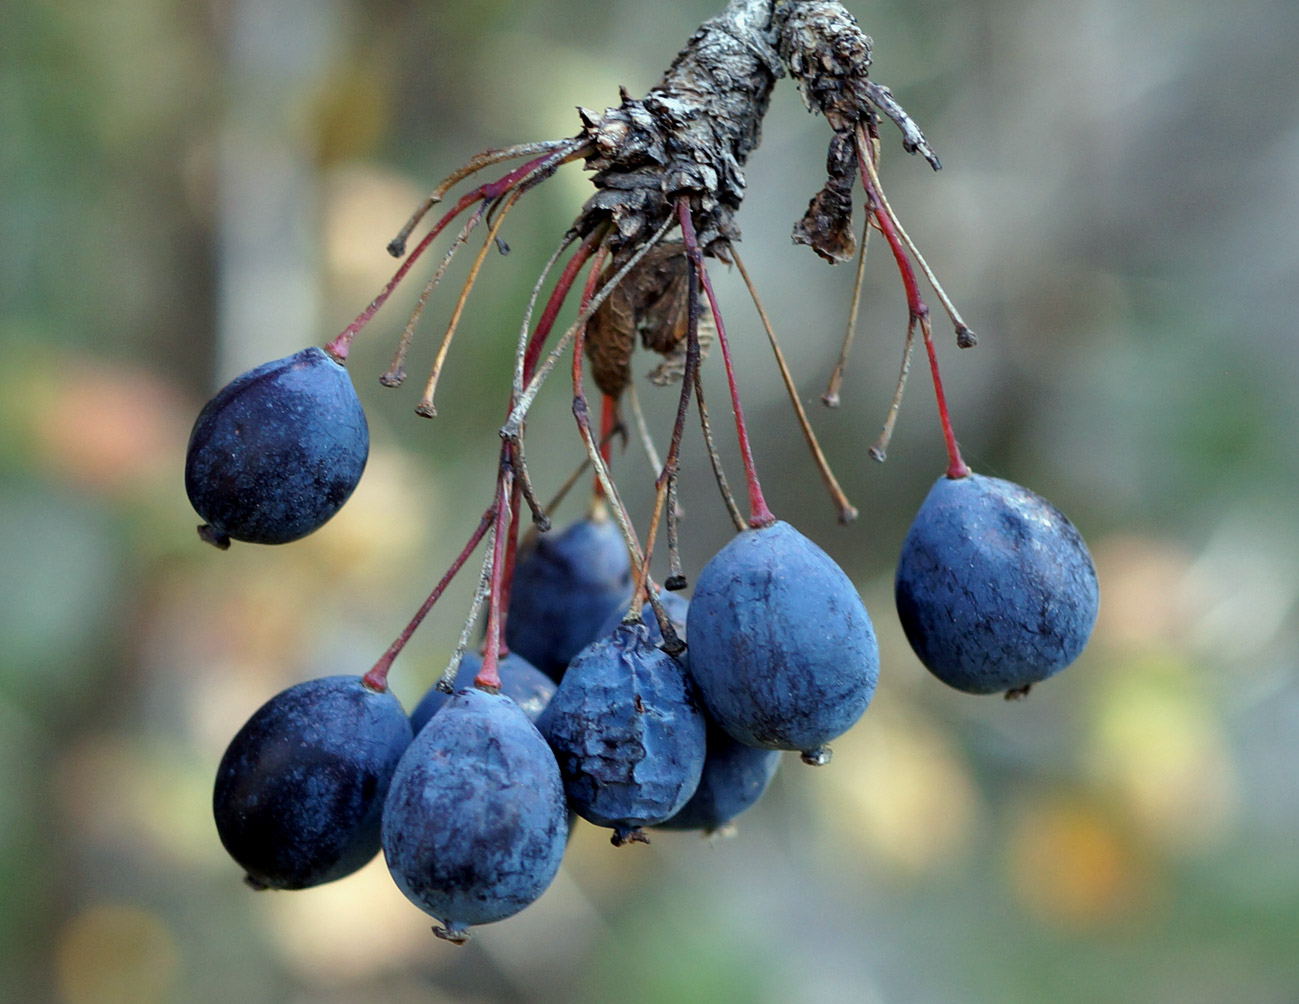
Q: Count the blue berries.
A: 9